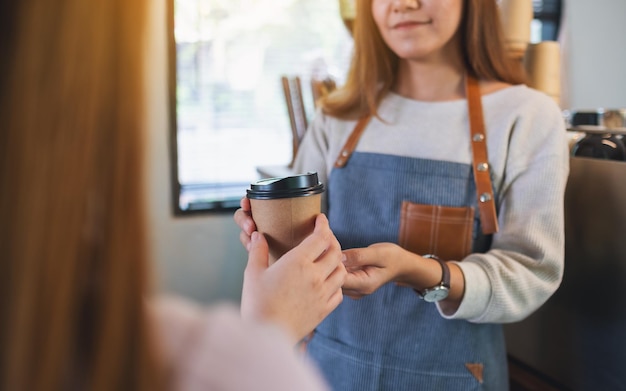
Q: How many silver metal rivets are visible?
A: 5